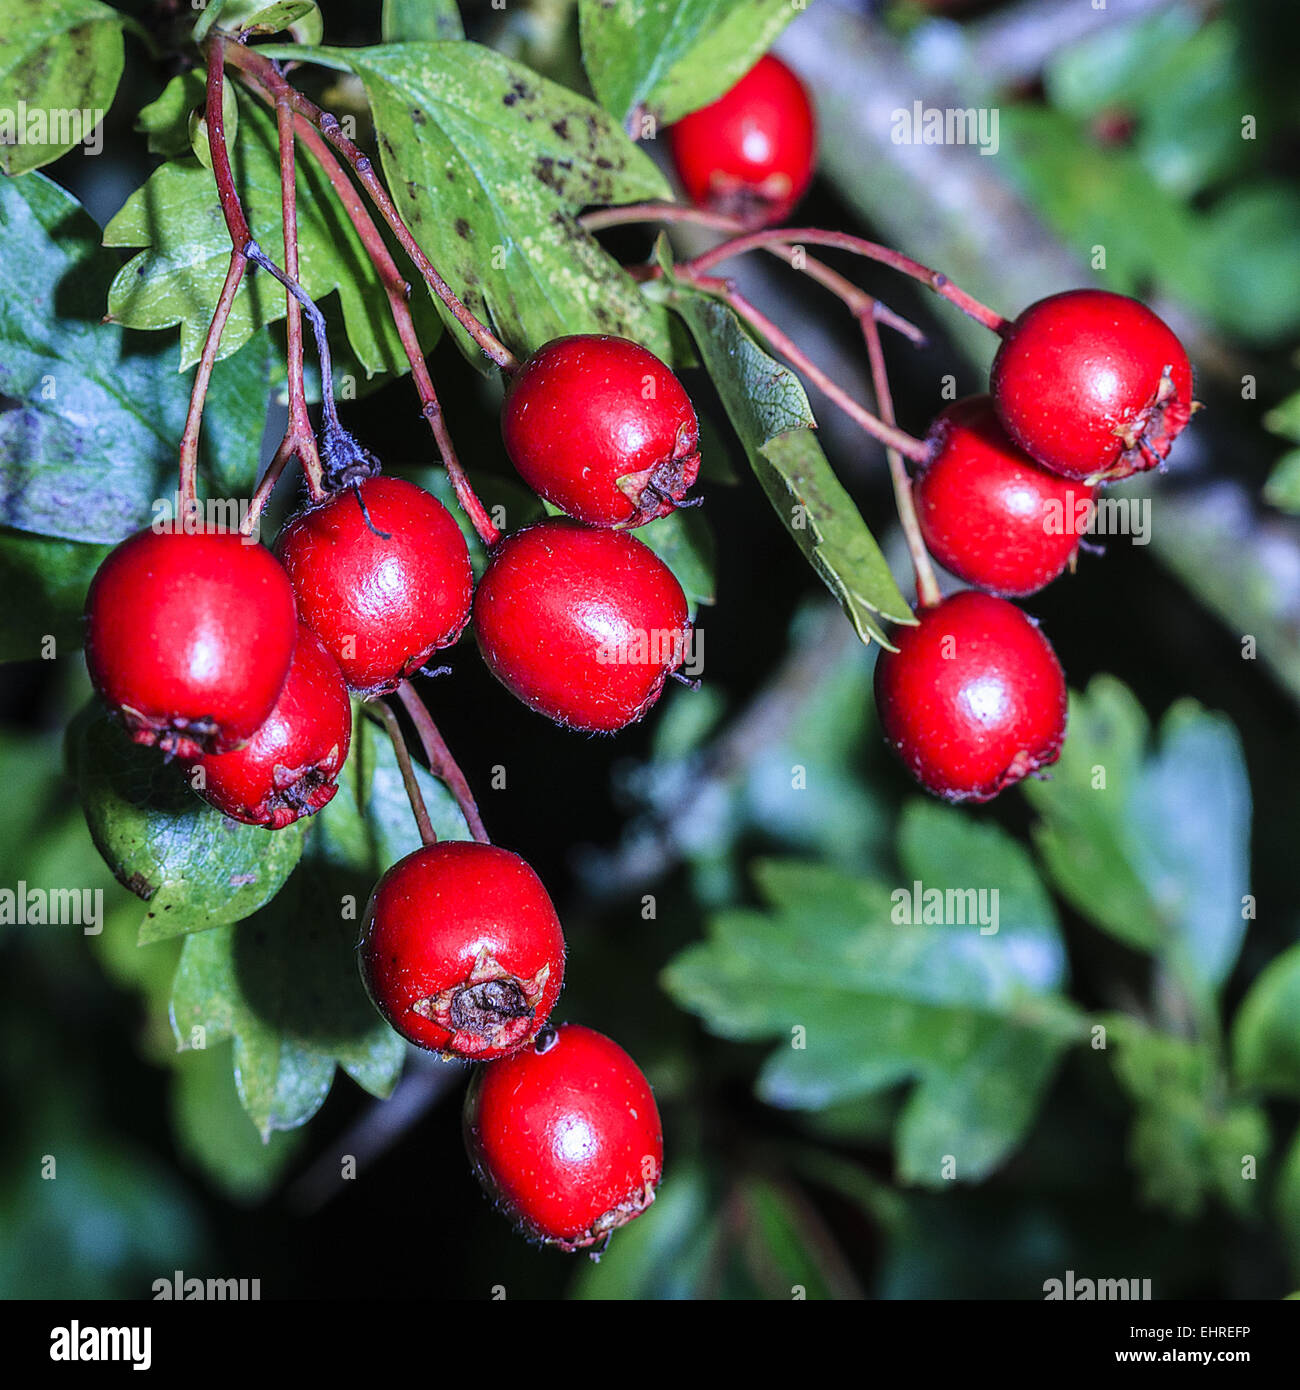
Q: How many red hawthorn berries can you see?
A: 11